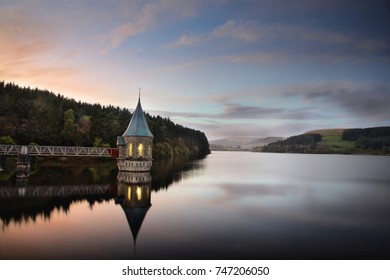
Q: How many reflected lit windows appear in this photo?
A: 2